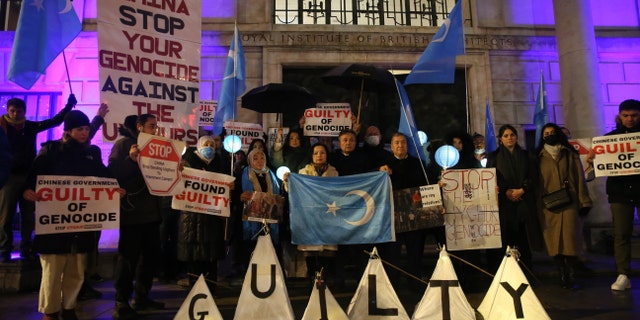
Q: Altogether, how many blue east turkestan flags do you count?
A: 7